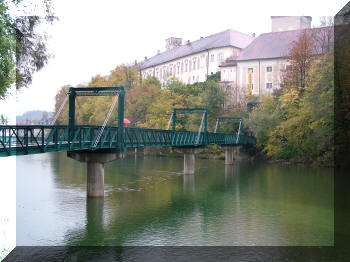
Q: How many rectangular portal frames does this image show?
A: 3